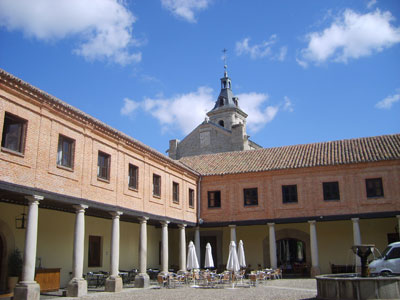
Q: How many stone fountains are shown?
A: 1